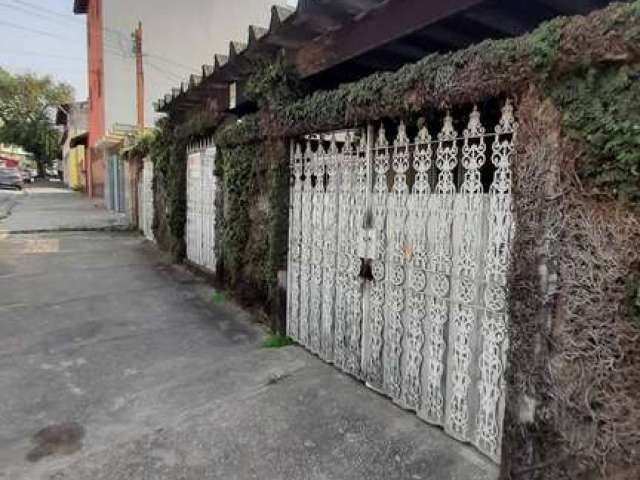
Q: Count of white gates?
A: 3